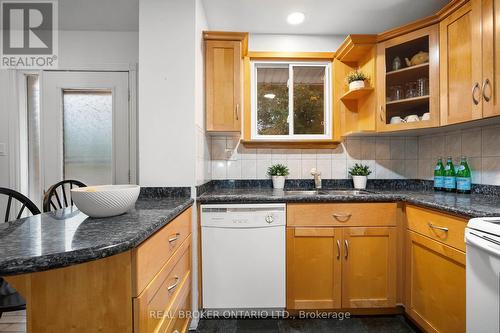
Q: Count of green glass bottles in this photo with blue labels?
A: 3